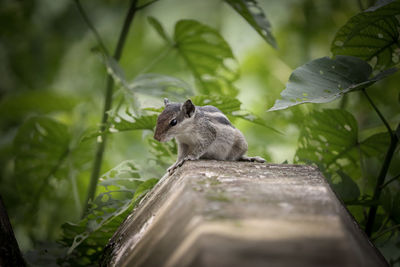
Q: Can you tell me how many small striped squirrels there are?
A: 1